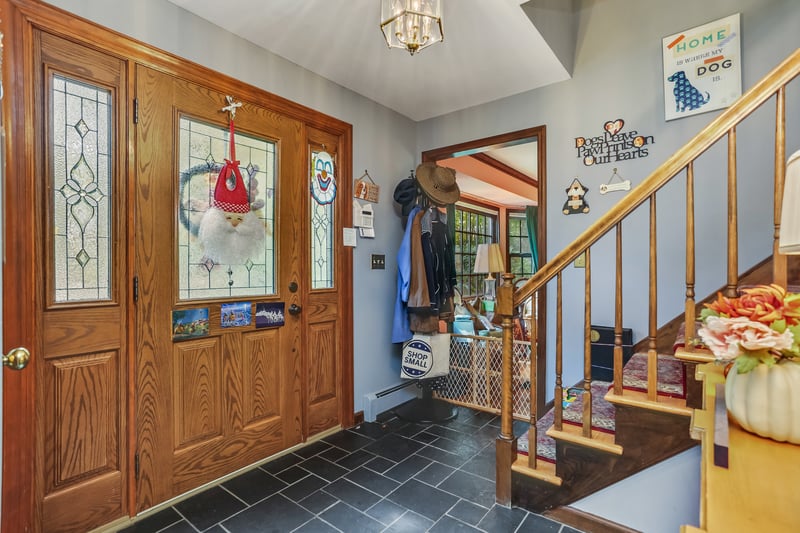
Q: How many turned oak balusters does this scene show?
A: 8